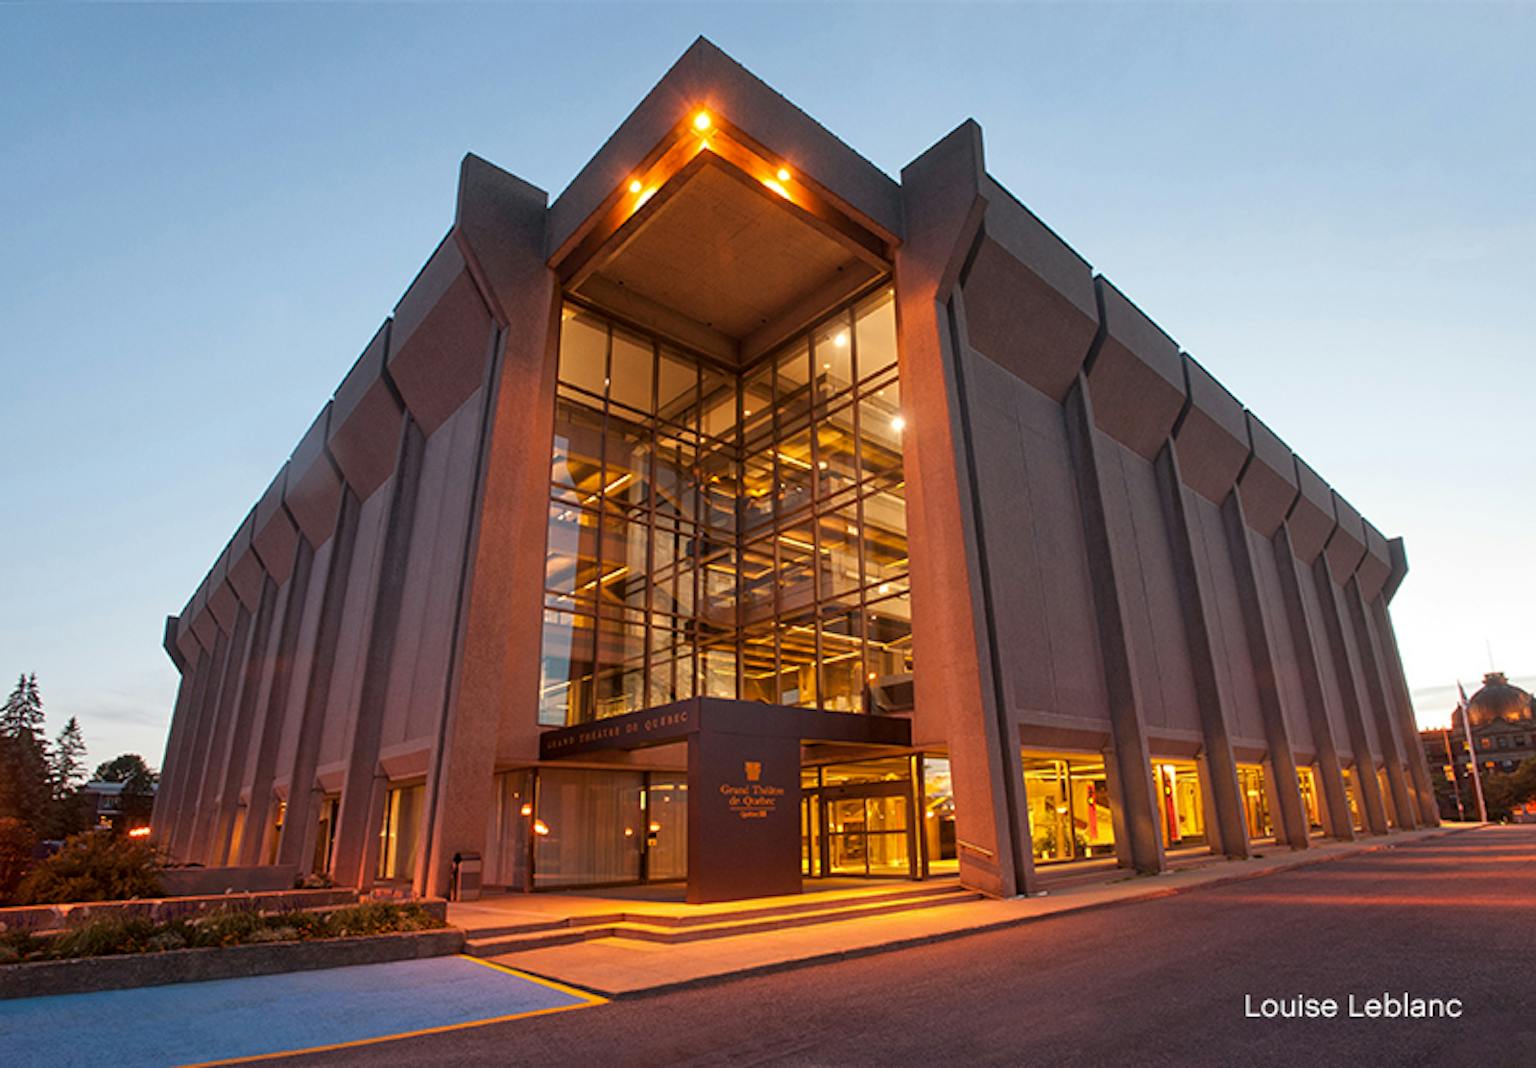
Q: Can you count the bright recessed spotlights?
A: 3